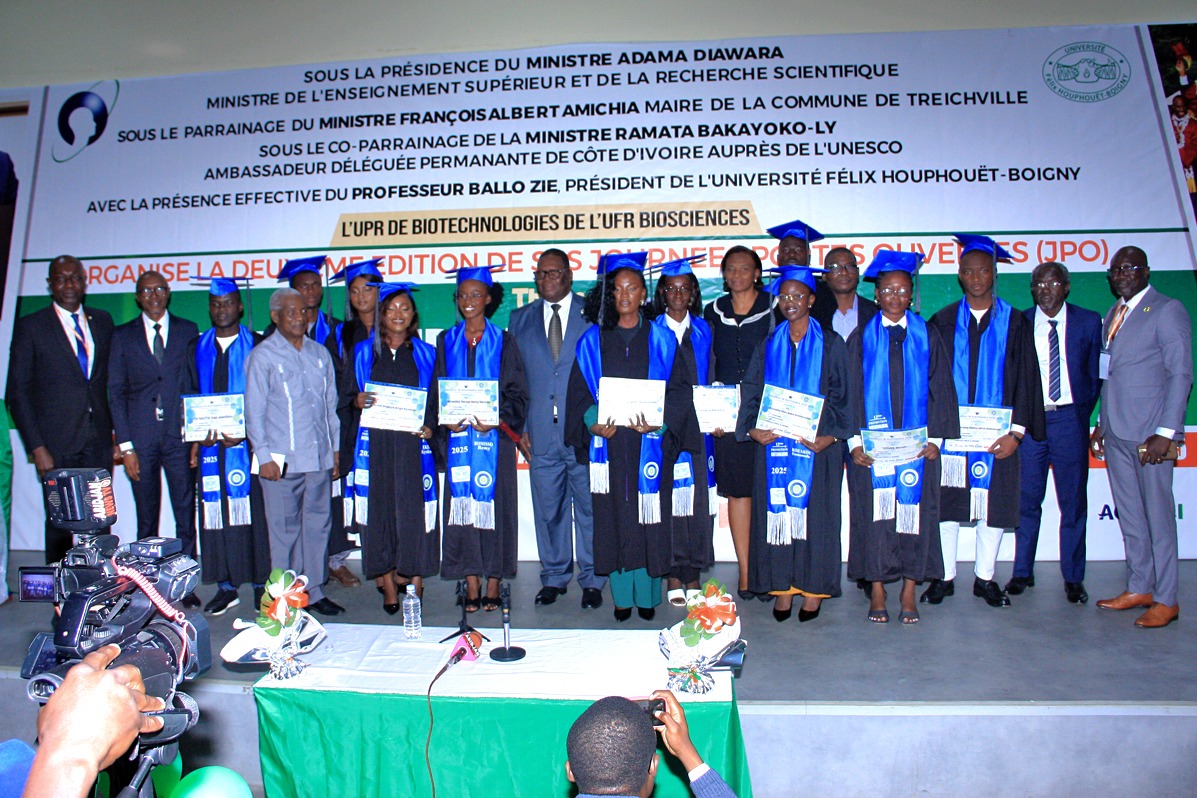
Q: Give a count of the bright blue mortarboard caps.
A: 11